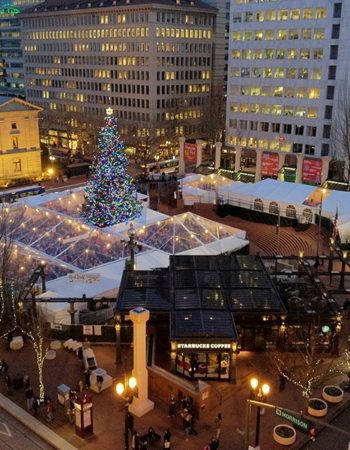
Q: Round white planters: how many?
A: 3